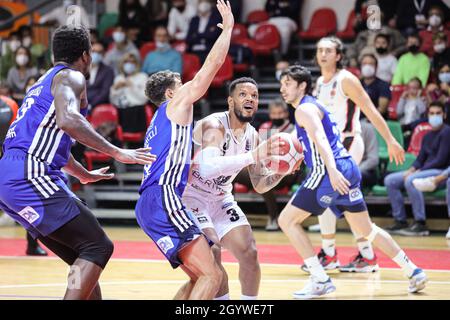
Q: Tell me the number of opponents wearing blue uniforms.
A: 3